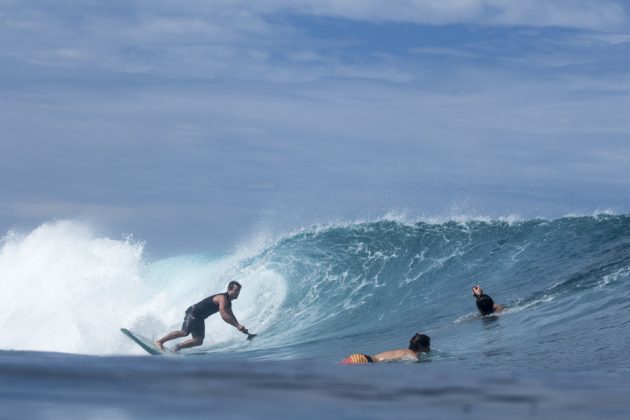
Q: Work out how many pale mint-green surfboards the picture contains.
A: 1